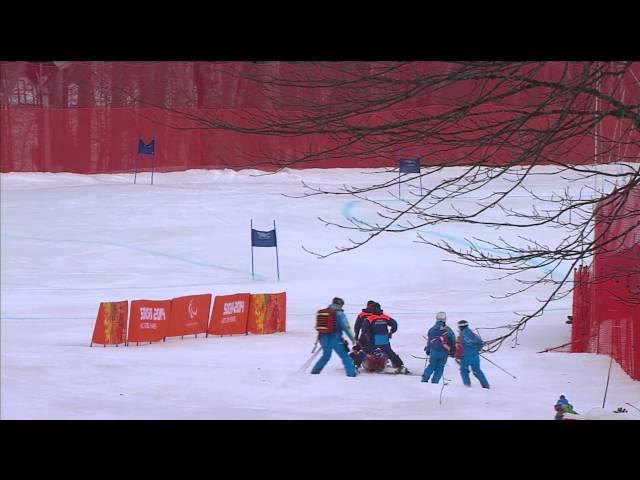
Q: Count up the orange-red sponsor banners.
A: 5